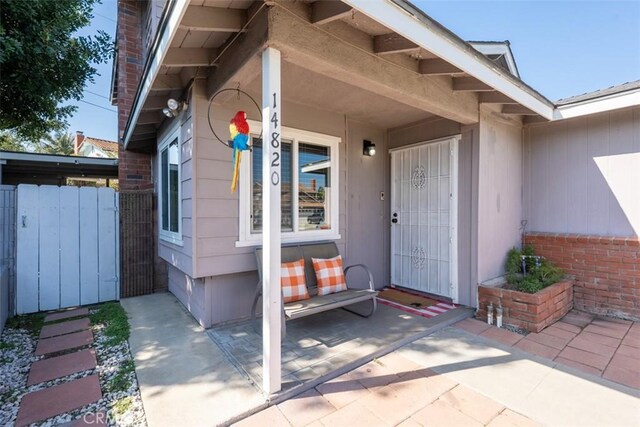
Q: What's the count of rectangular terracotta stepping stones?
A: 6